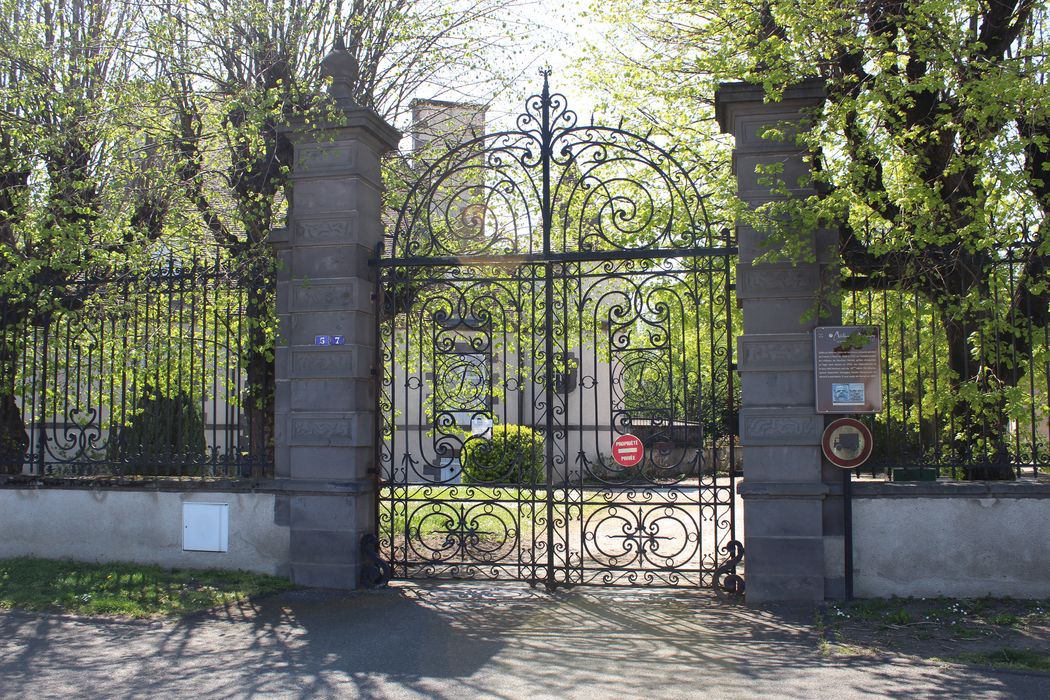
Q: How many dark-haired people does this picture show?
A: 0